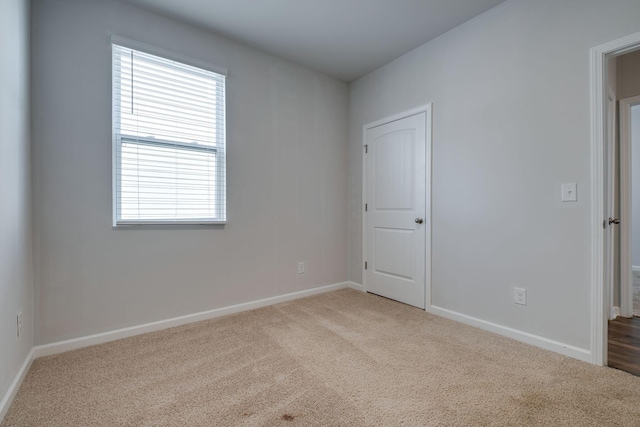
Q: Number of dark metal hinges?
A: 3